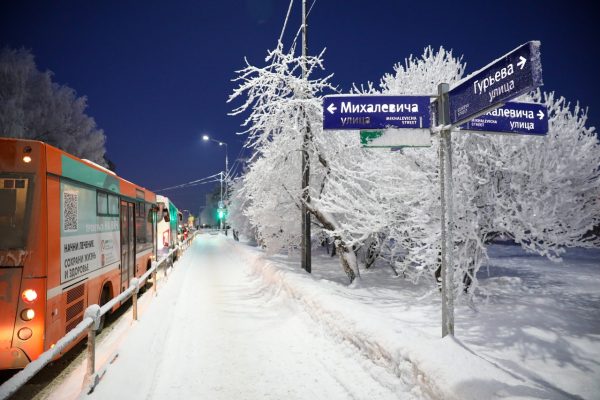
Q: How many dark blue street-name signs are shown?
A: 3